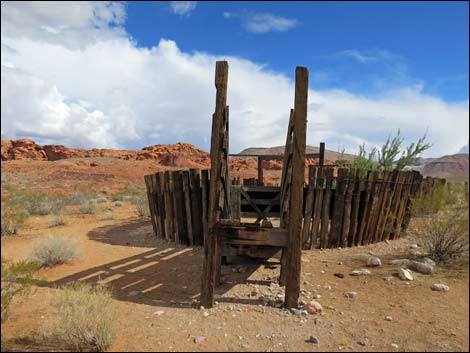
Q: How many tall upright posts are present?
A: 2